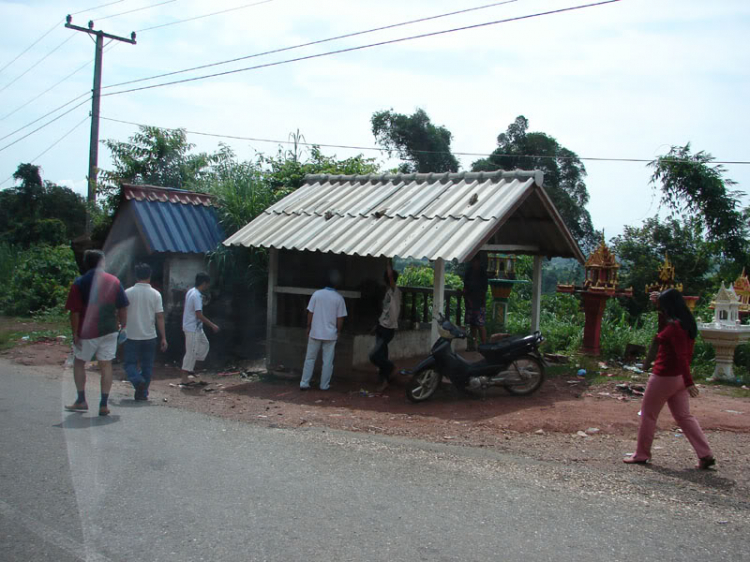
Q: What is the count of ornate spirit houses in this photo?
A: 5